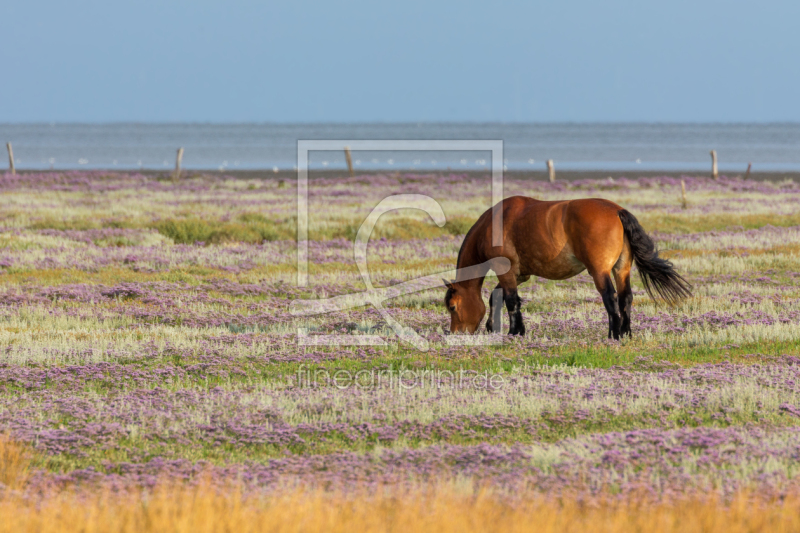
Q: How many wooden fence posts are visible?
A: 7